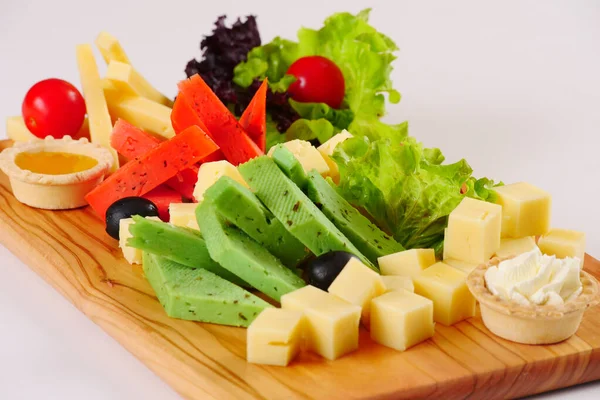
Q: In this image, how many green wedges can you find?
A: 7